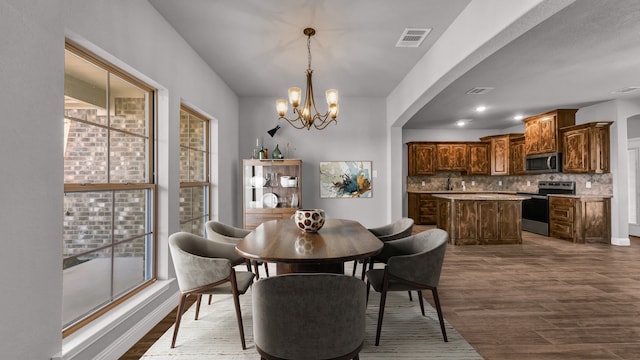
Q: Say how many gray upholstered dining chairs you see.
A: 5